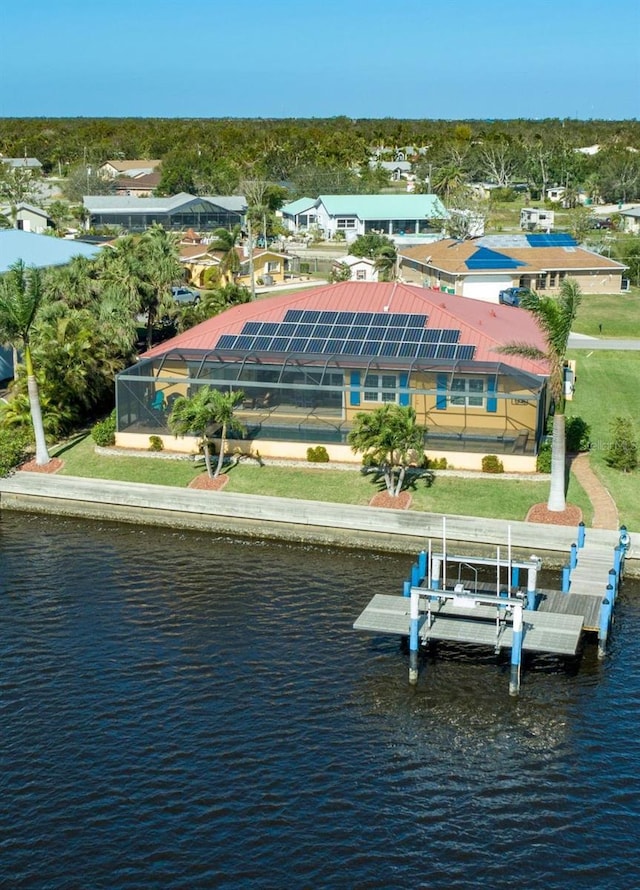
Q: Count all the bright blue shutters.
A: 4